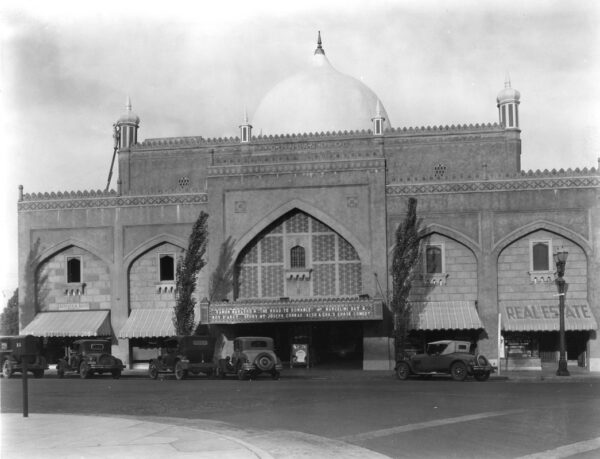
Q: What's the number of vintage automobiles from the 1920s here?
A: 5